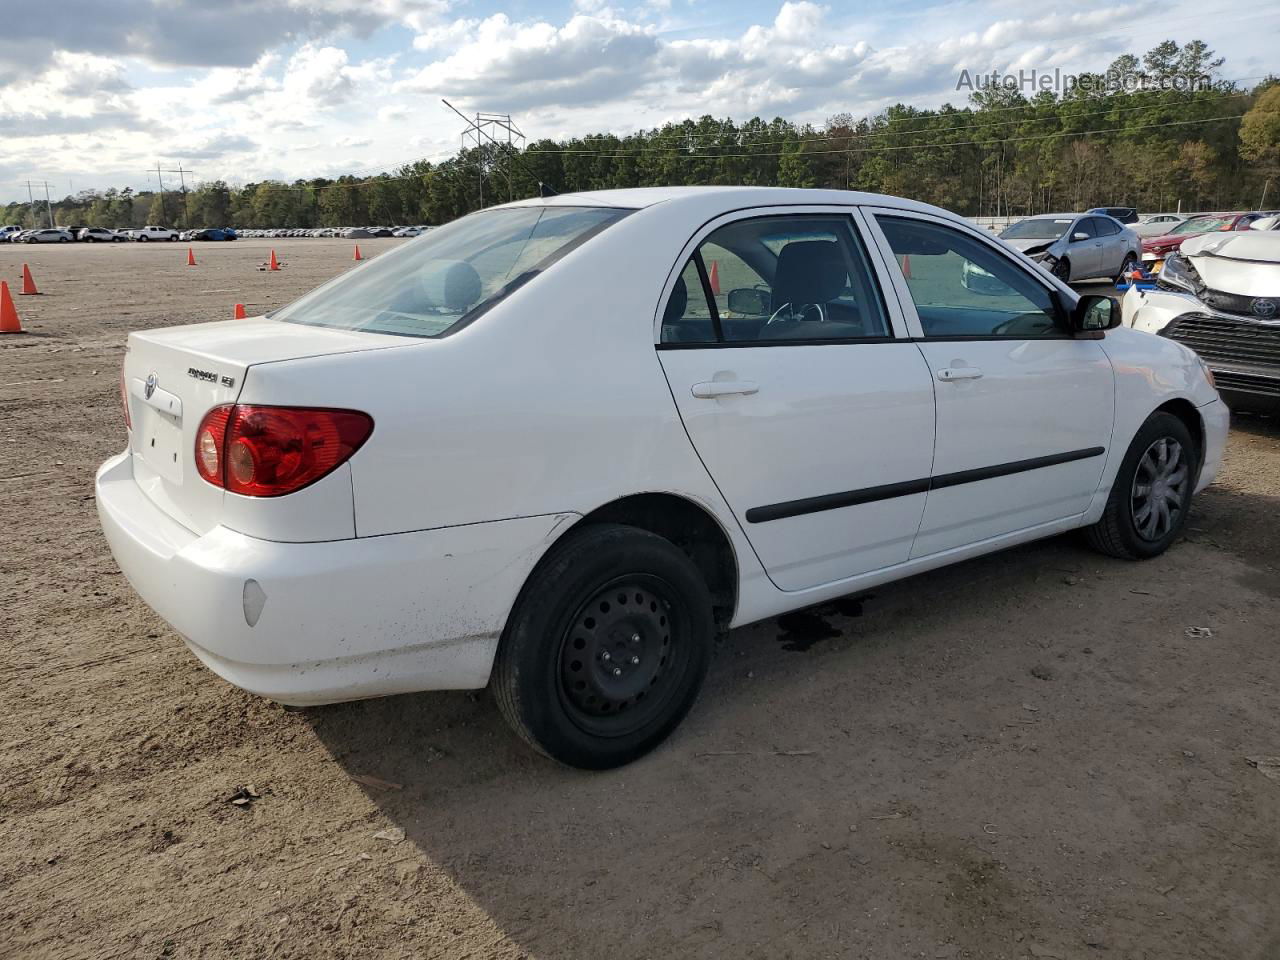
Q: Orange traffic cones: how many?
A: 8